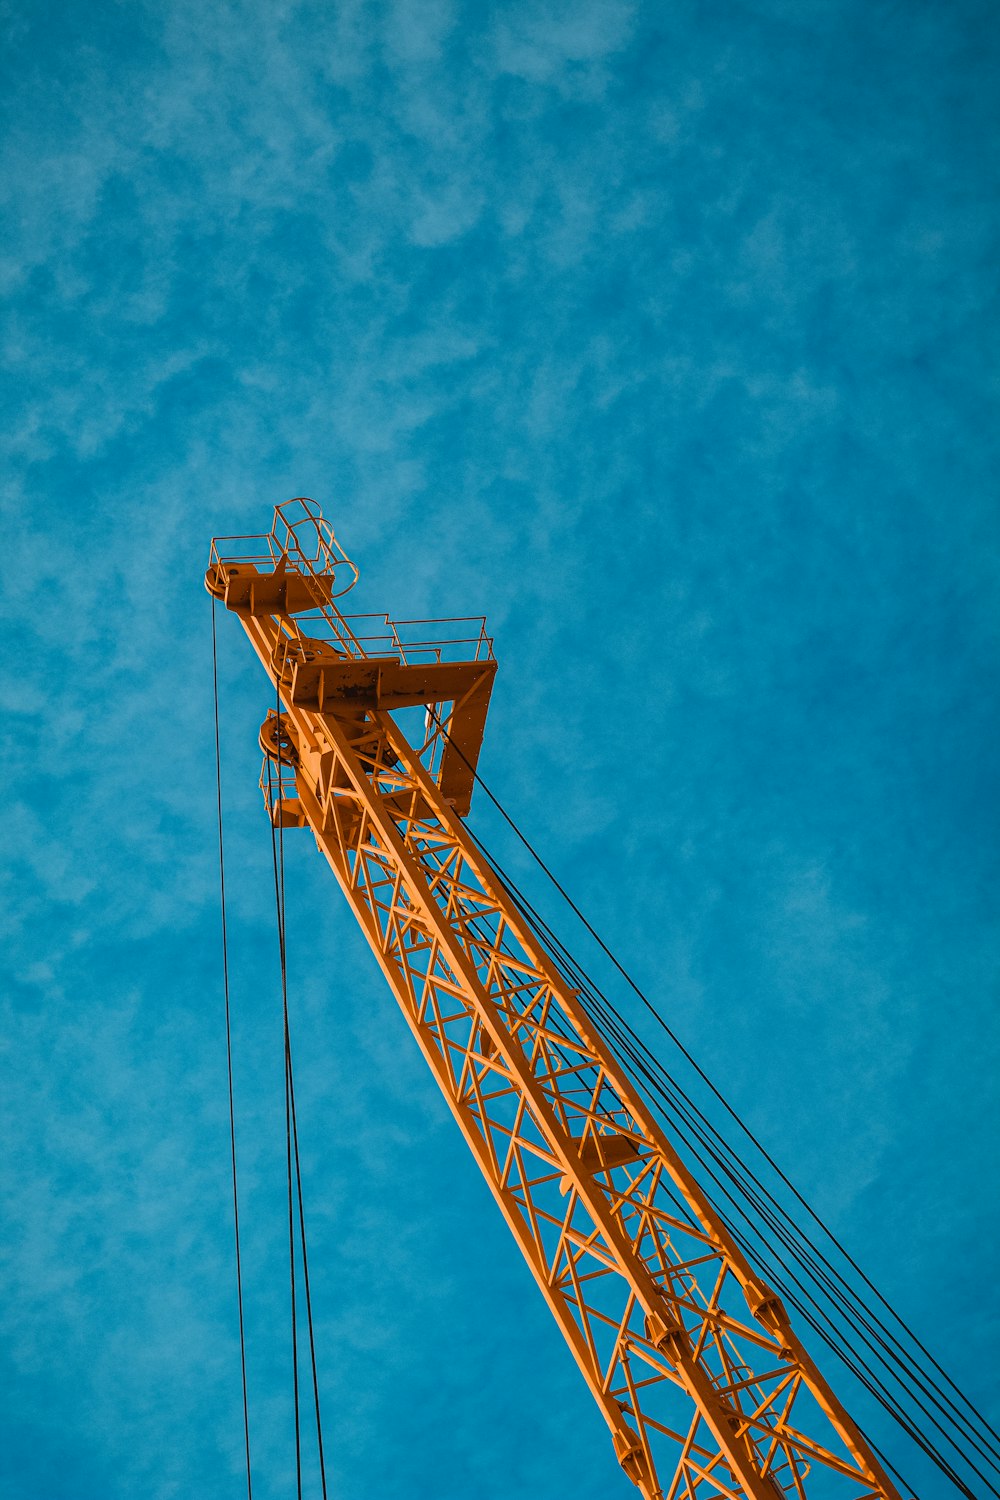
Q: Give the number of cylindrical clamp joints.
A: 3